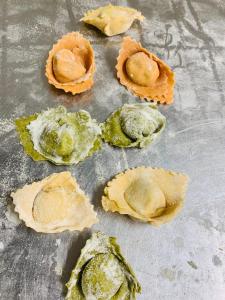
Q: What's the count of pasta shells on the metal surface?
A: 8